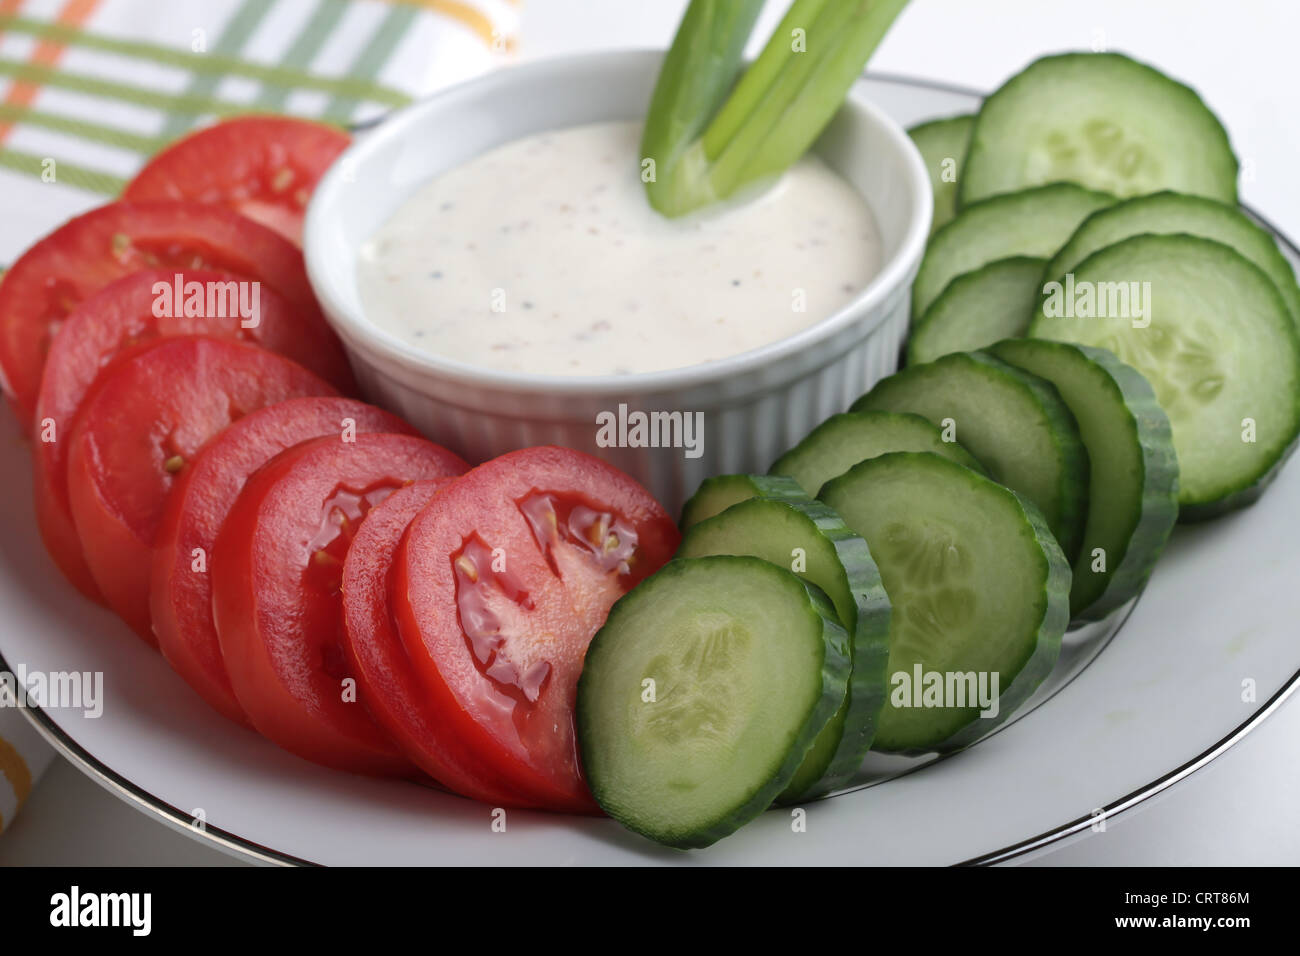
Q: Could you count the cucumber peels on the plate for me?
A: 13